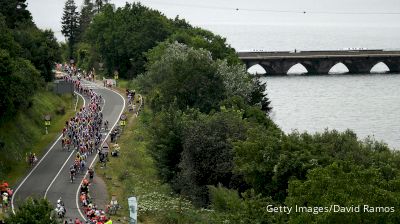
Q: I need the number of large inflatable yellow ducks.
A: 0